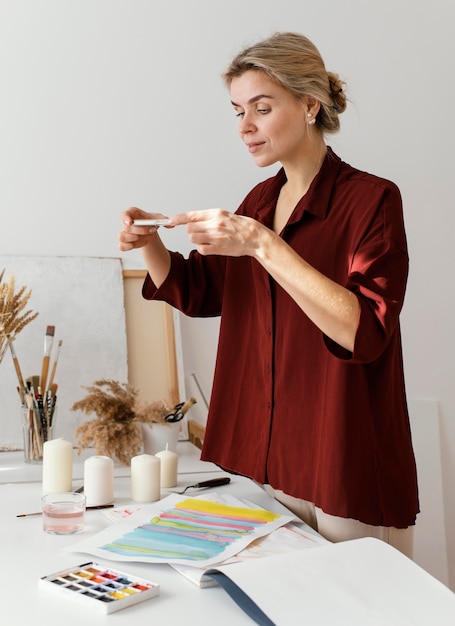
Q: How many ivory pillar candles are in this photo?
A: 4